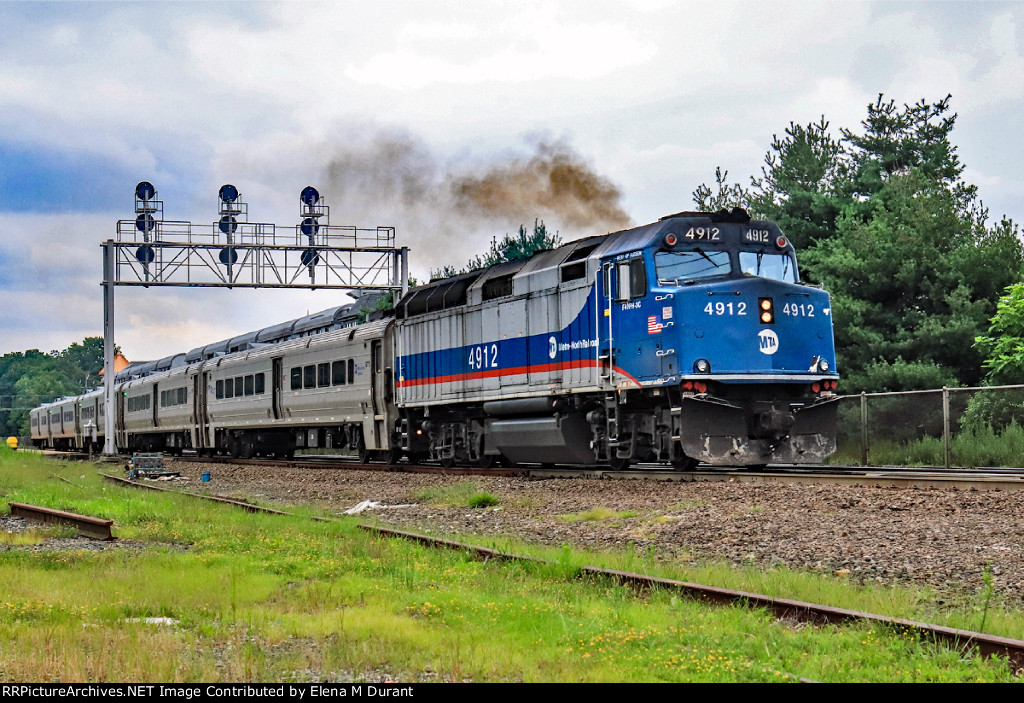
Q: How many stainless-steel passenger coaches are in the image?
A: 5